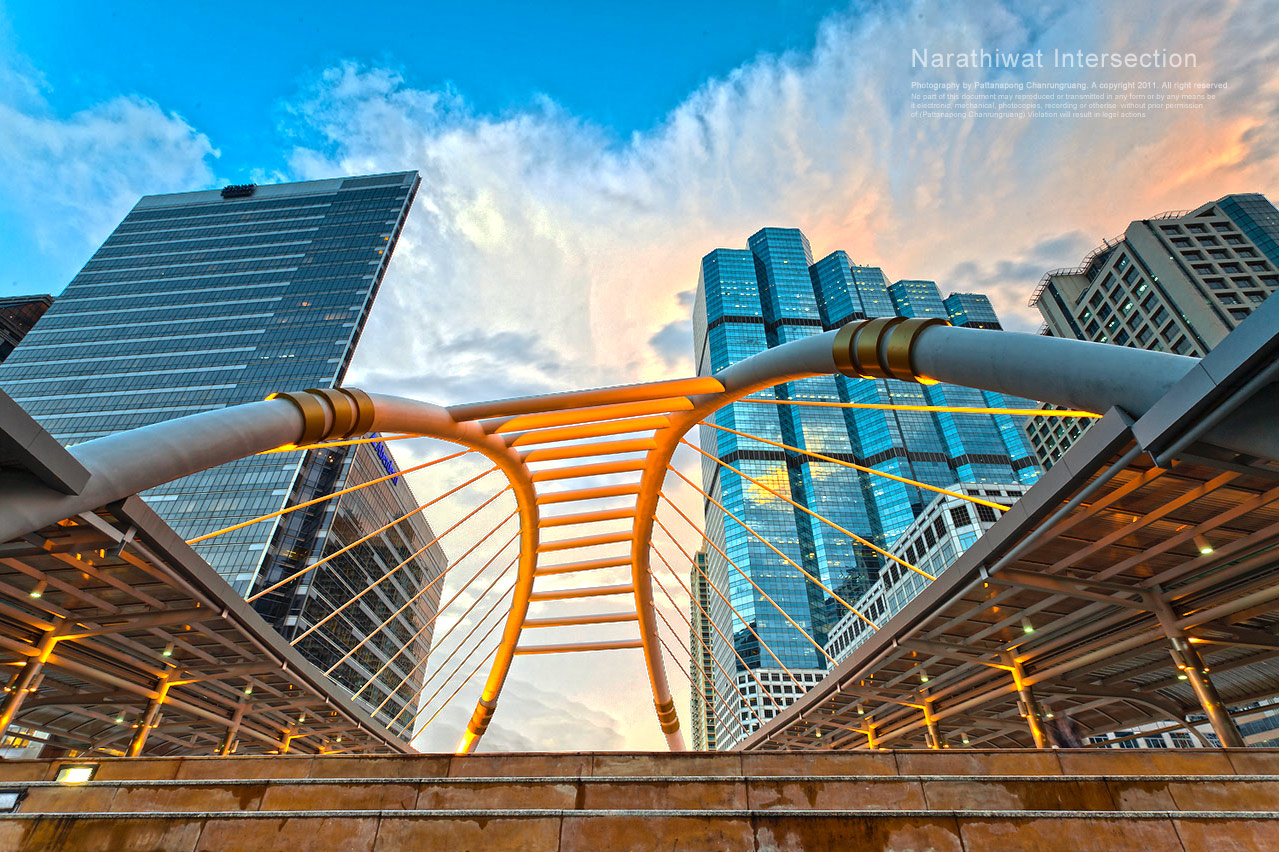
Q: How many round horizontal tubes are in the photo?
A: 12